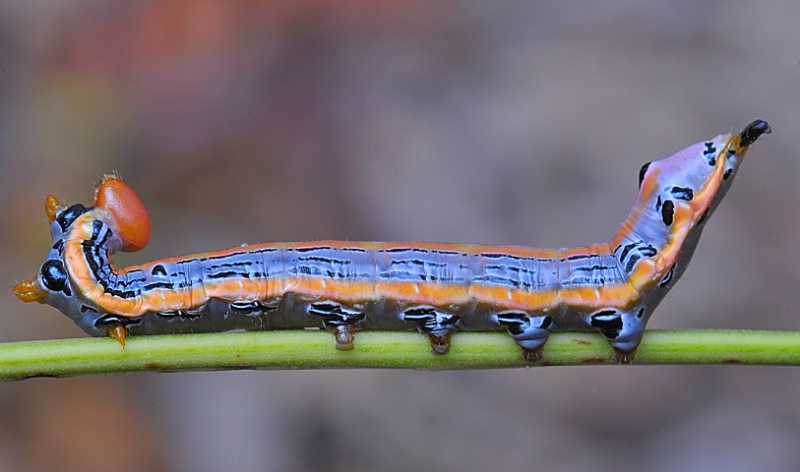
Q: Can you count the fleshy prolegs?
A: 4